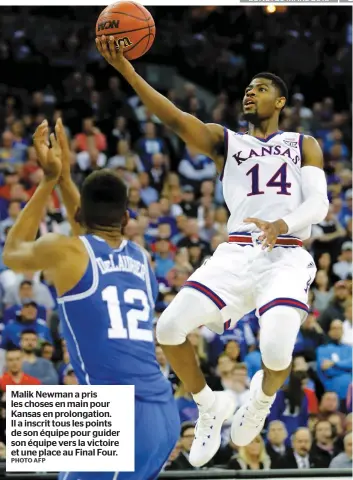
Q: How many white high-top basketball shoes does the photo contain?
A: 2